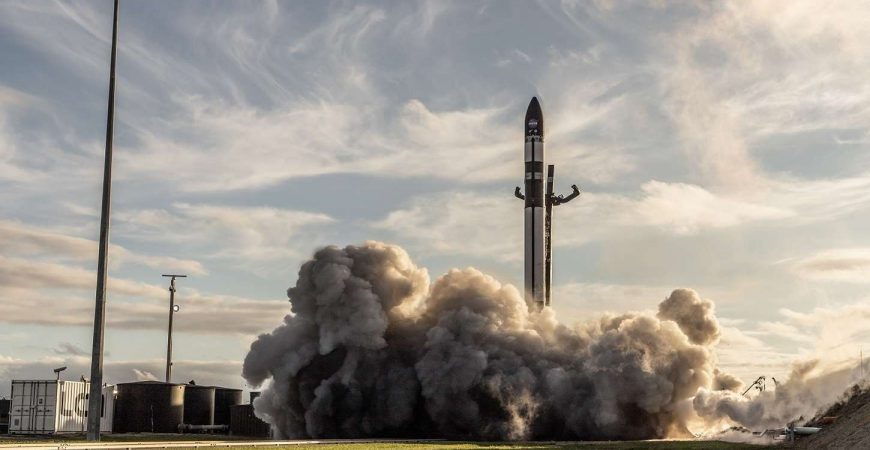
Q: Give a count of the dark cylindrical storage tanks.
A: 3